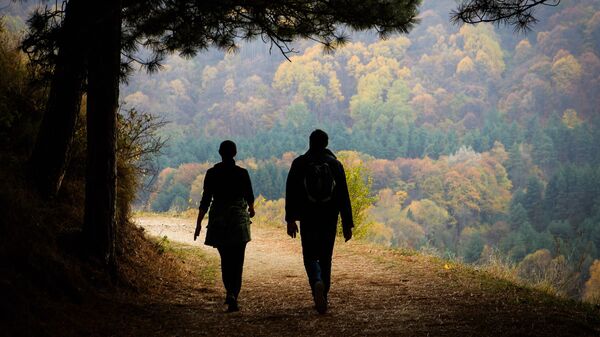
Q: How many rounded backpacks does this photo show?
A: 1